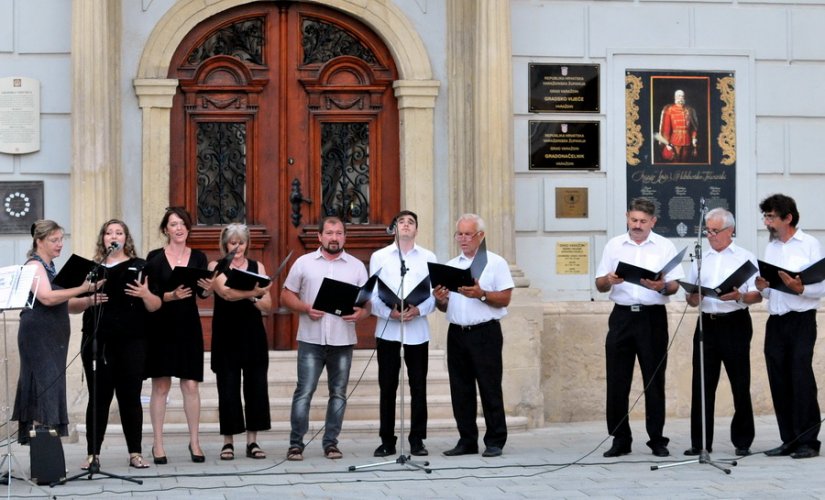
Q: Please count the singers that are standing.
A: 10